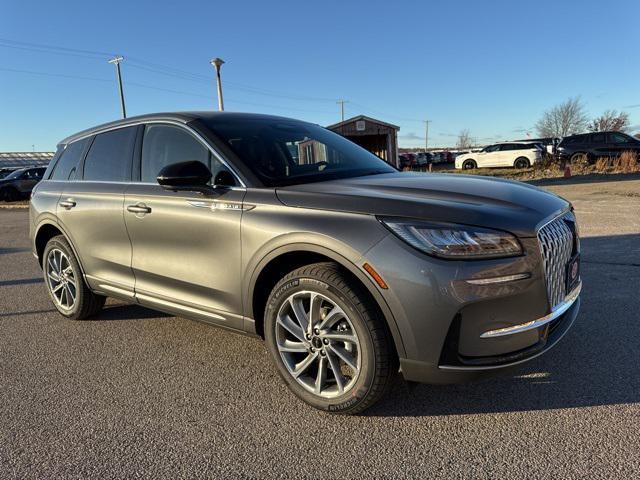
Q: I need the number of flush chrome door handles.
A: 2